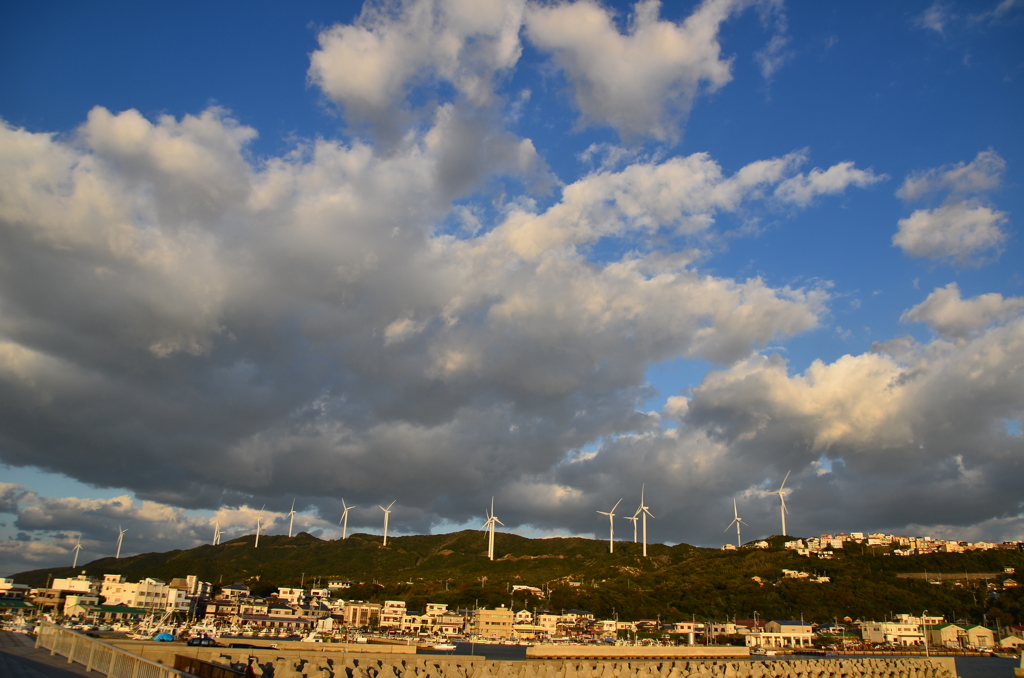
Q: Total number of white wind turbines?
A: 15